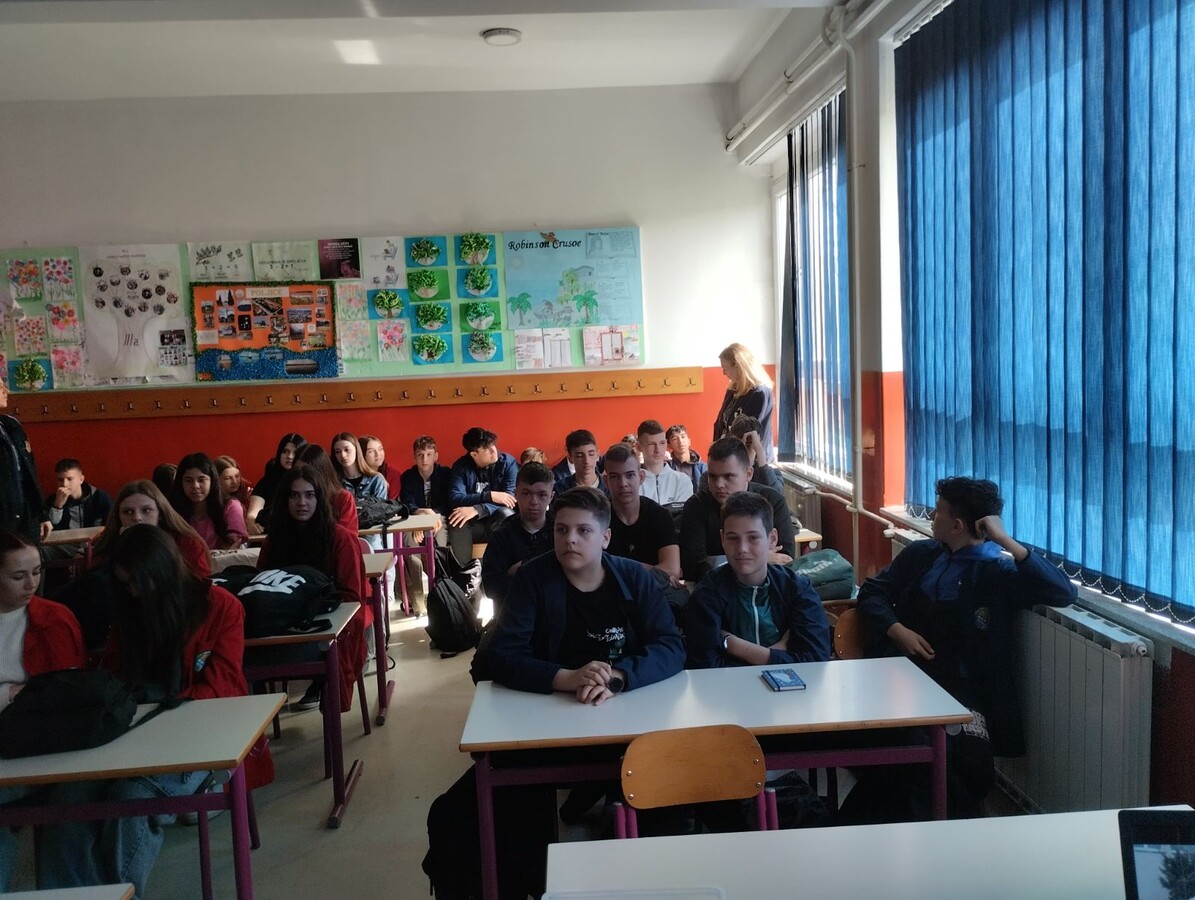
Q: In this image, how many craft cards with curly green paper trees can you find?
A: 10